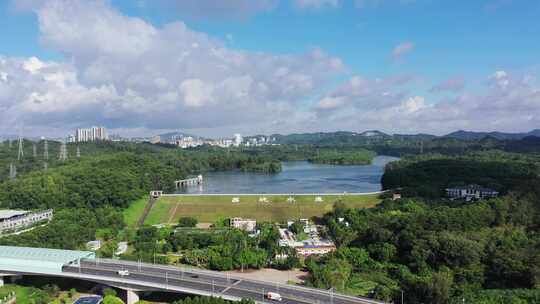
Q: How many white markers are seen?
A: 4